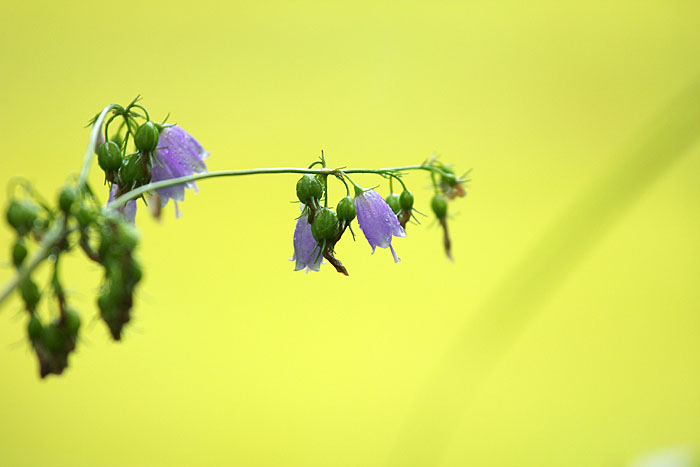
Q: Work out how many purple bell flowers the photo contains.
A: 4